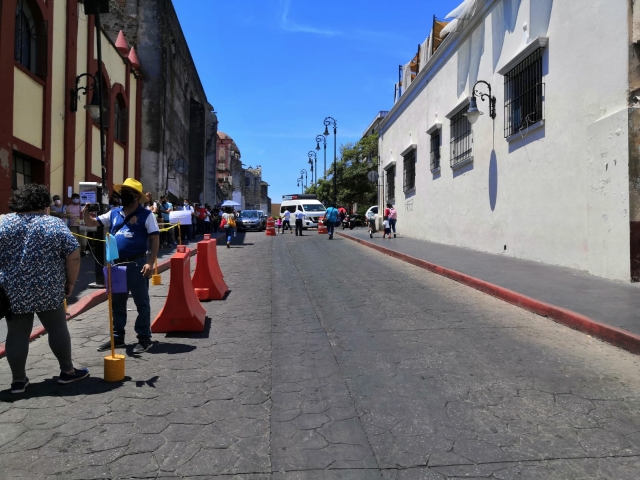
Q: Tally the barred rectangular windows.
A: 5